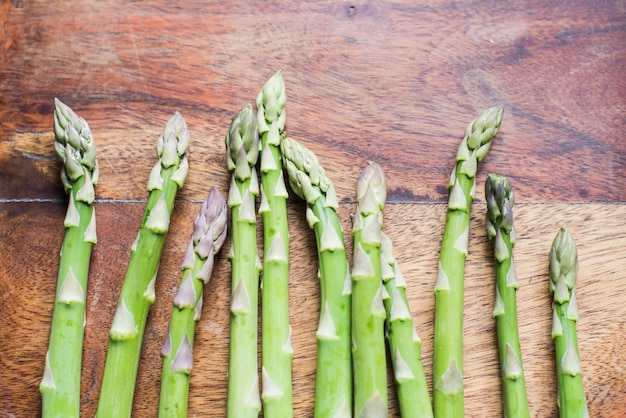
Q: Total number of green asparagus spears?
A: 11